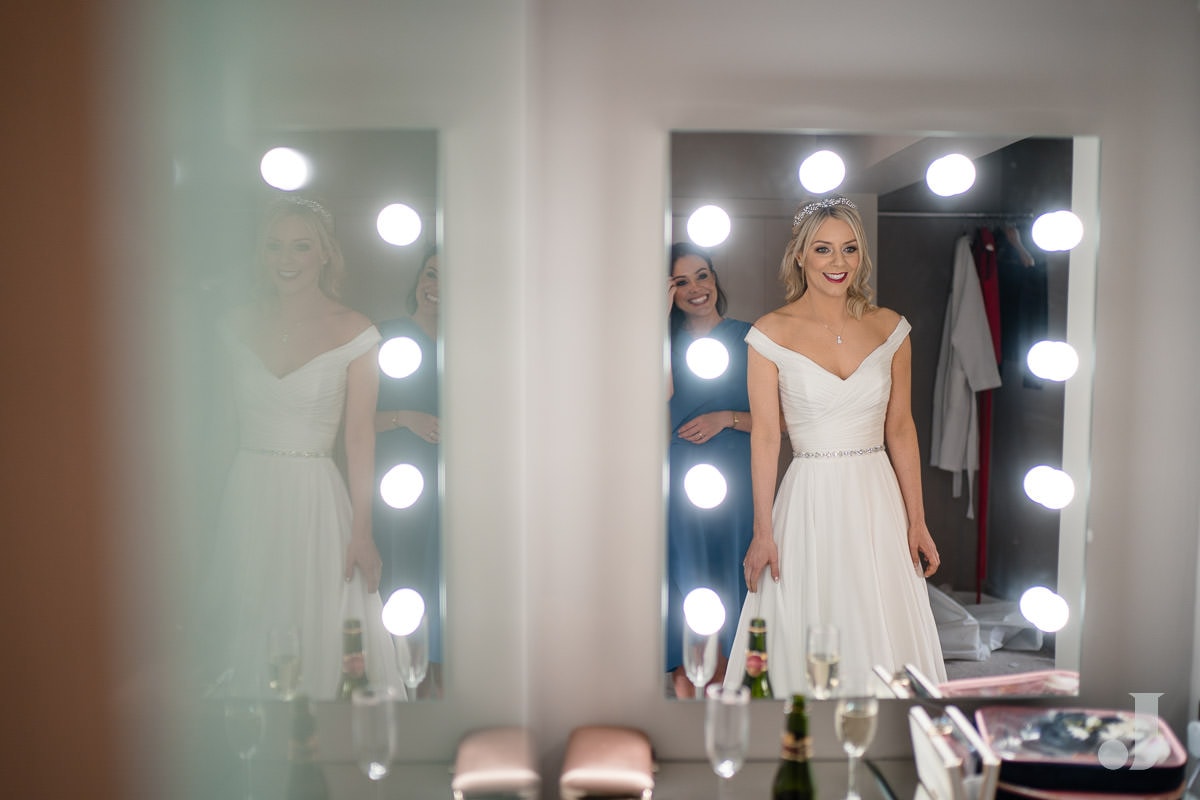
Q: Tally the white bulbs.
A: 15